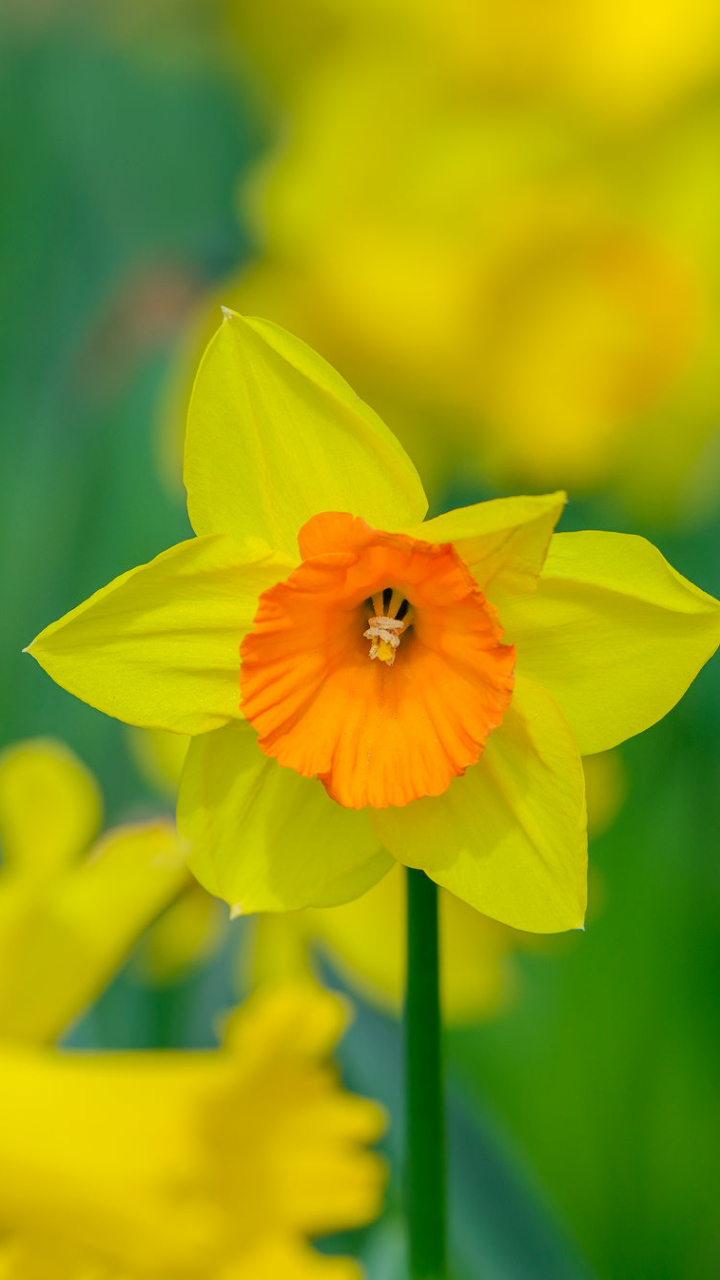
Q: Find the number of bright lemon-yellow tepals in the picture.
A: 6